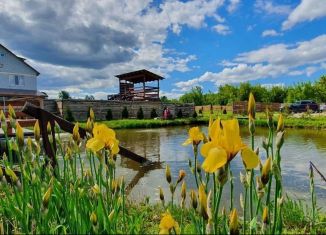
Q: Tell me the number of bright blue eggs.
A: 0